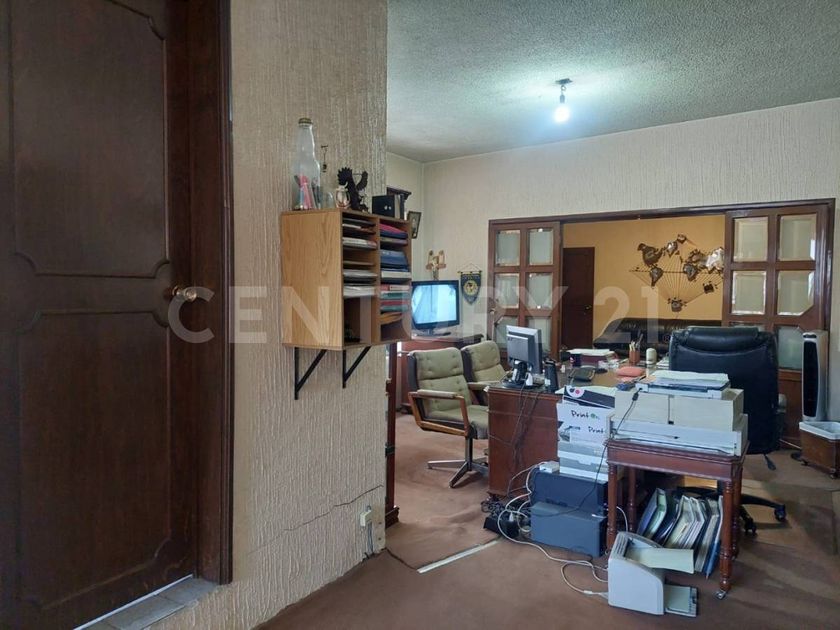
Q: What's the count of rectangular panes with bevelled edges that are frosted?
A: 12